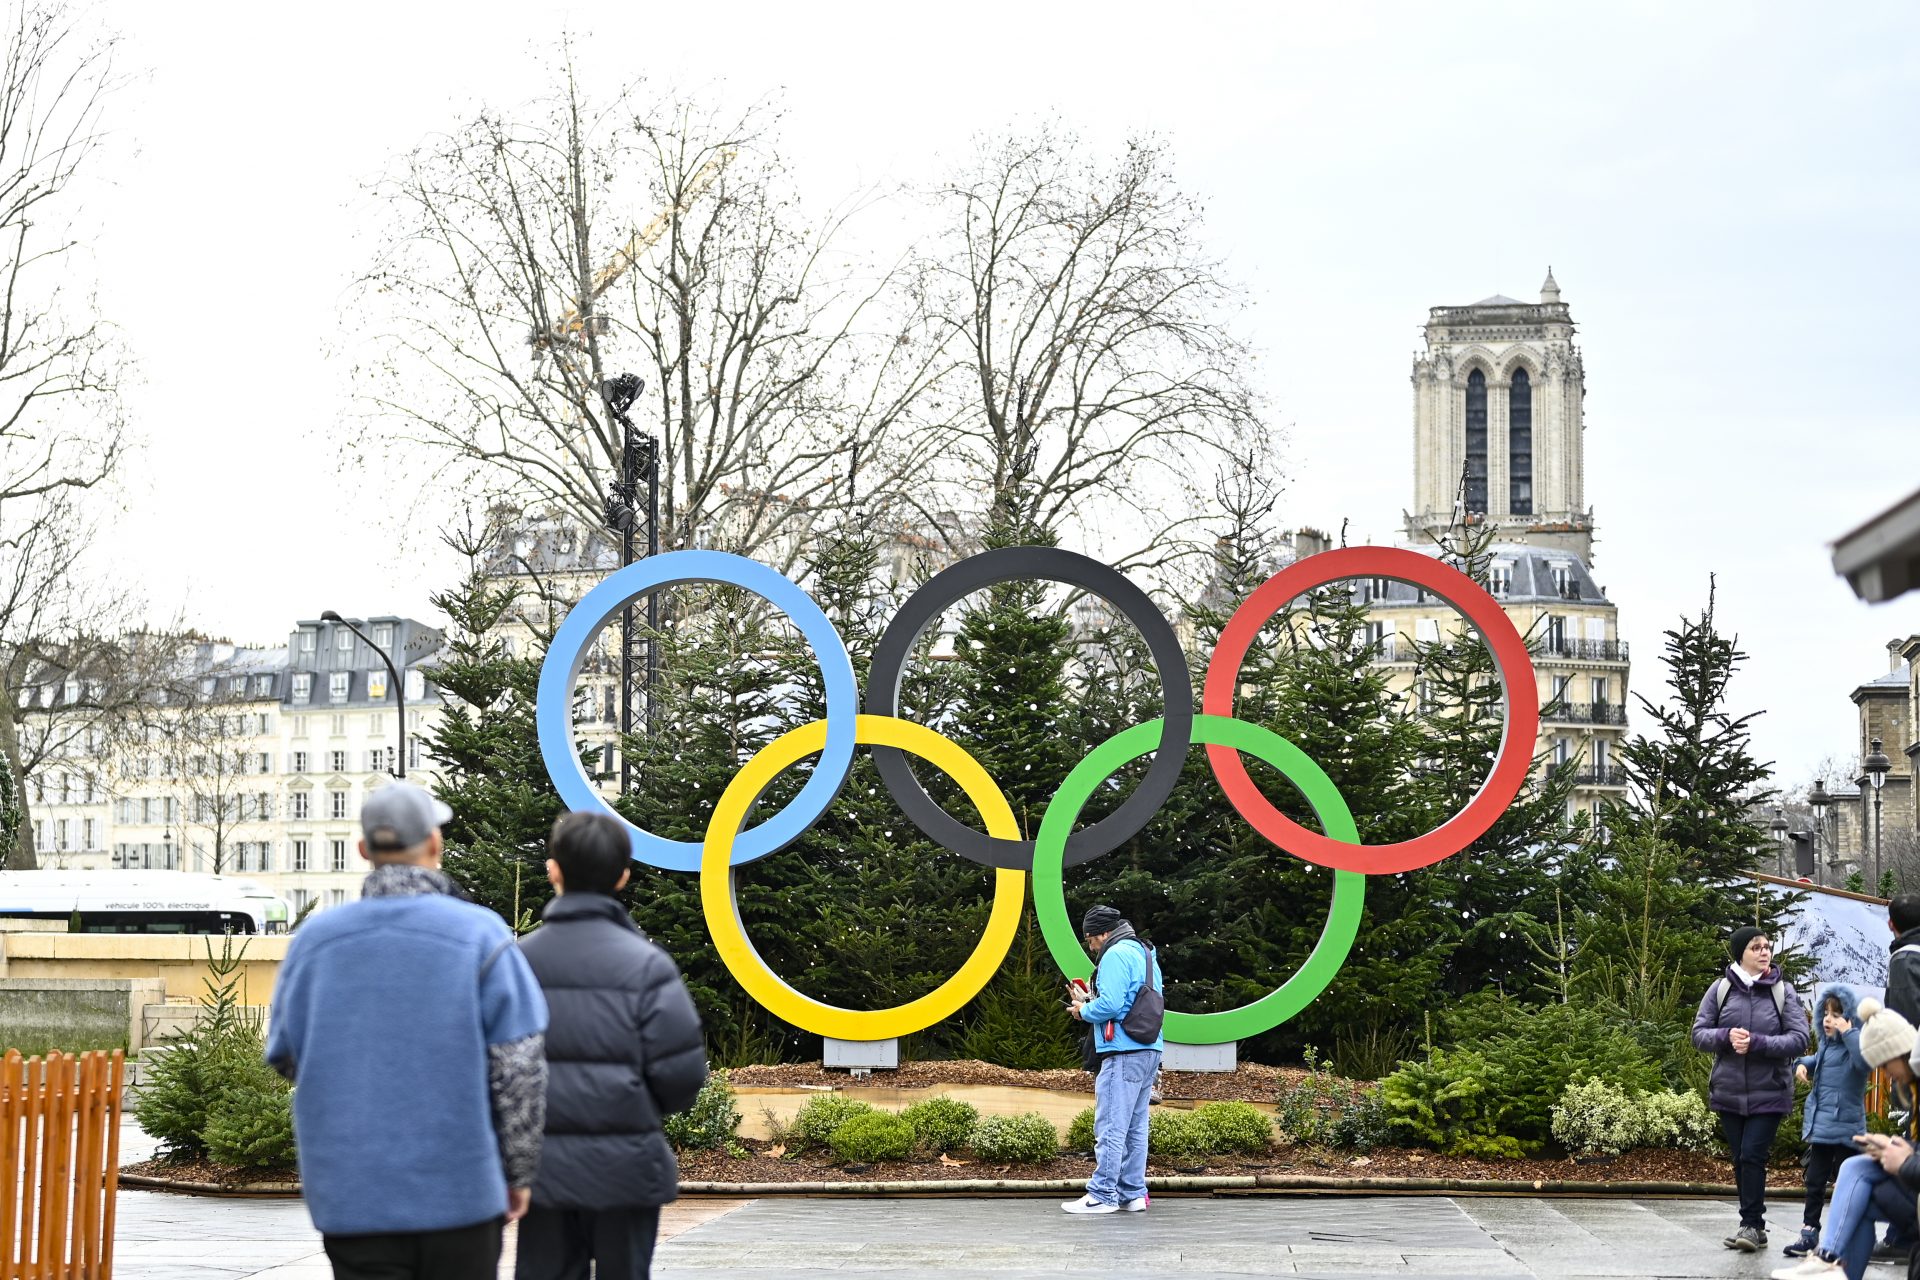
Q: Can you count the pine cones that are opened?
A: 0